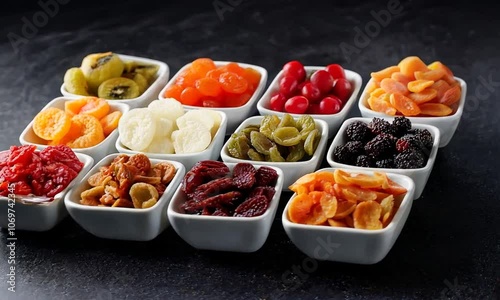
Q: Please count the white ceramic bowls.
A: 12